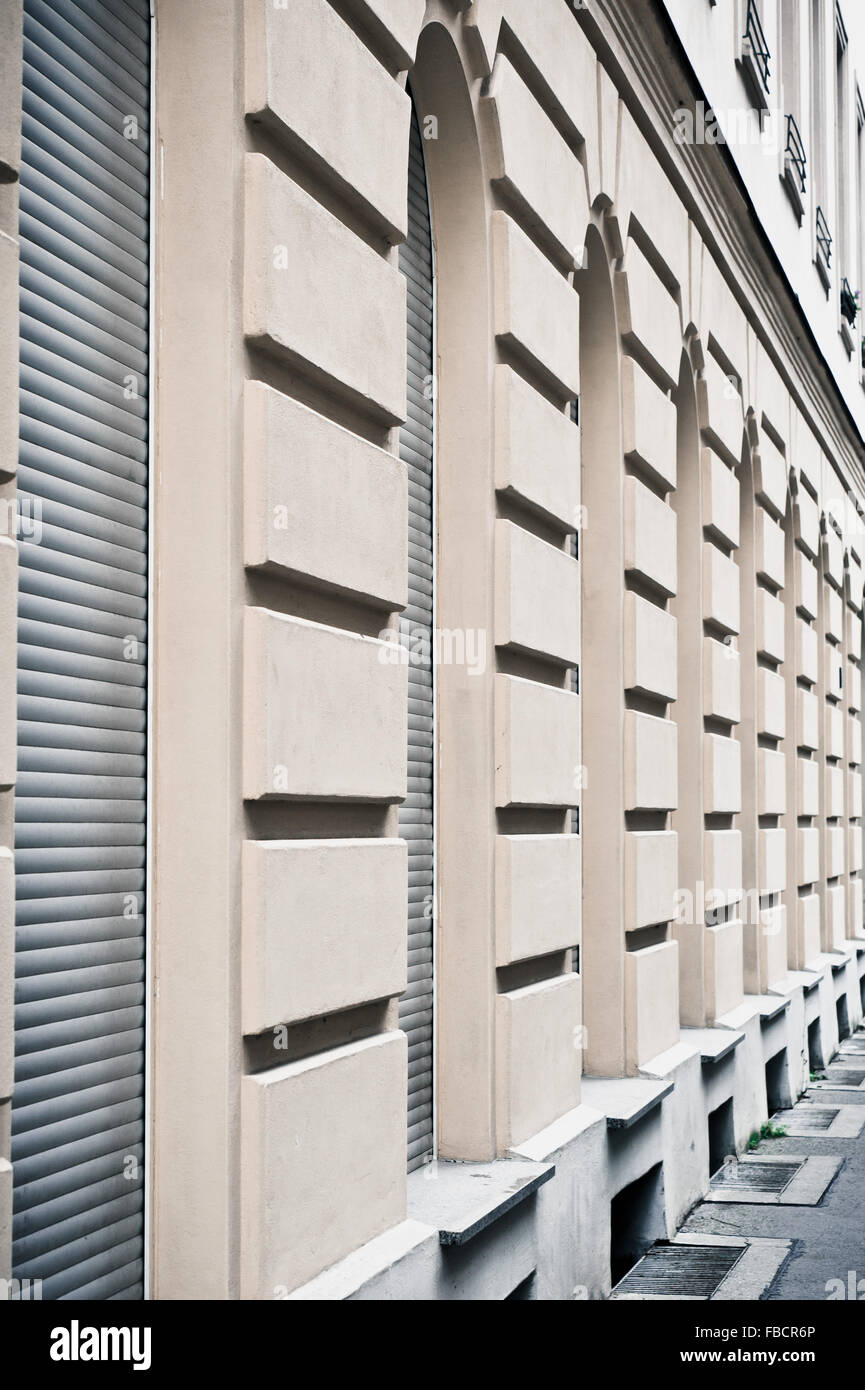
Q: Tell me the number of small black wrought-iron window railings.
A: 4